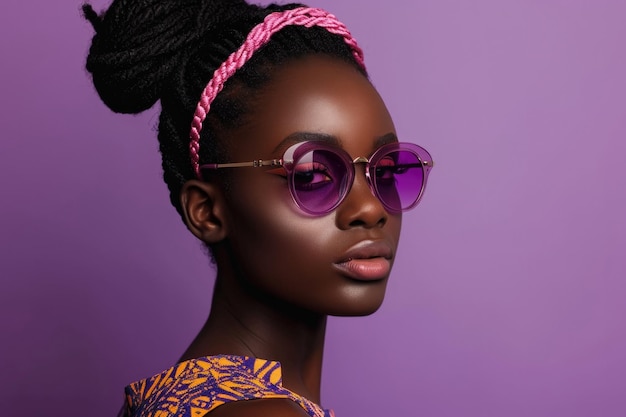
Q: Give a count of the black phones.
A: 0